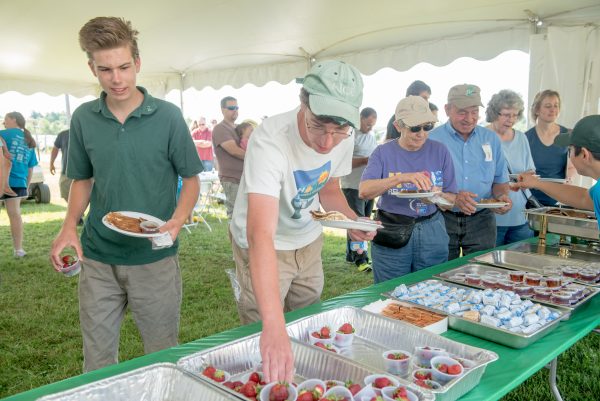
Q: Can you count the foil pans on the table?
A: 3